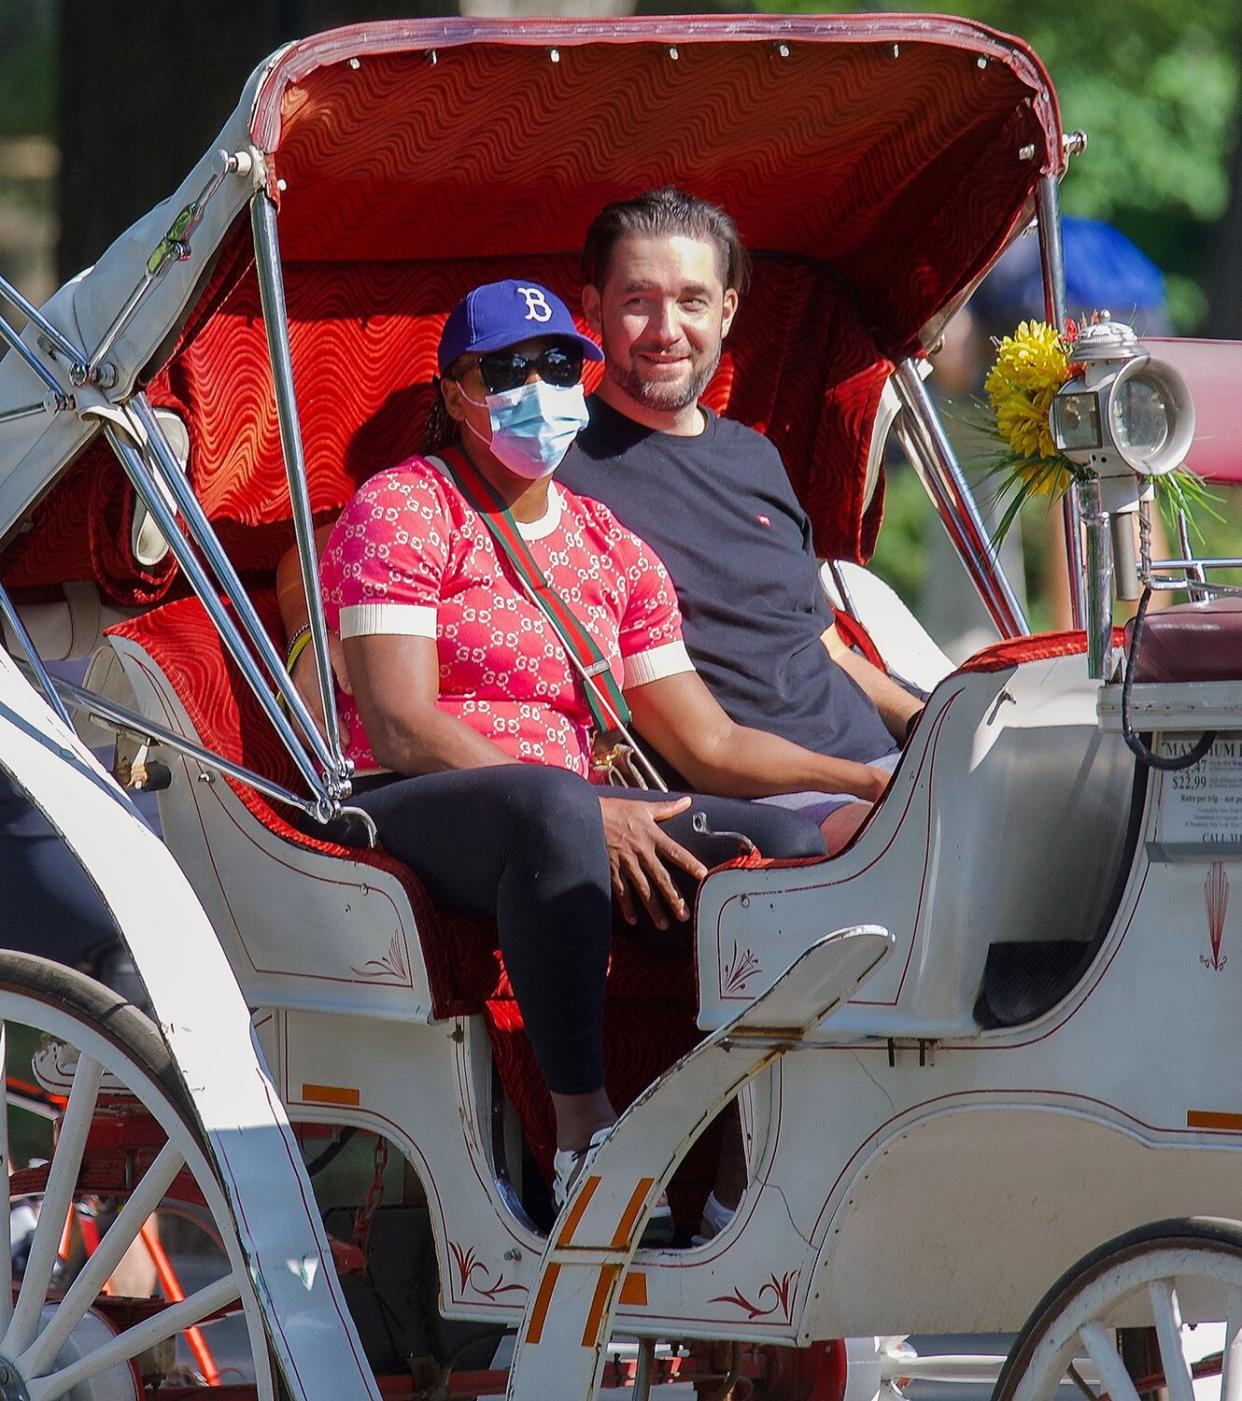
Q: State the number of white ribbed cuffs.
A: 2